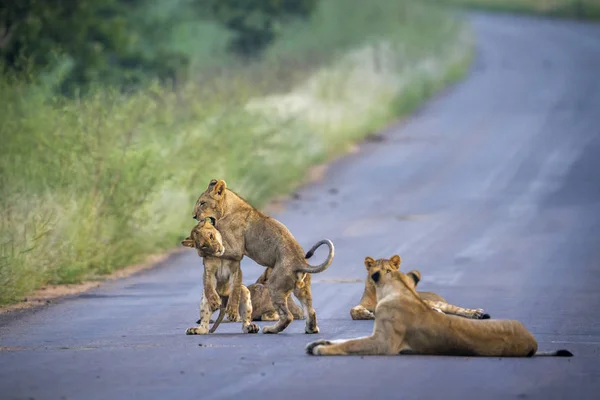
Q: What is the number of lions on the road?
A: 5